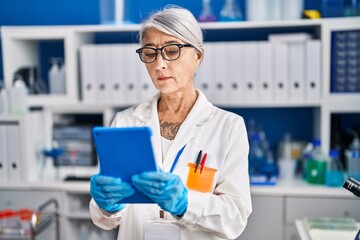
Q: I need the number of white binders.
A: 15